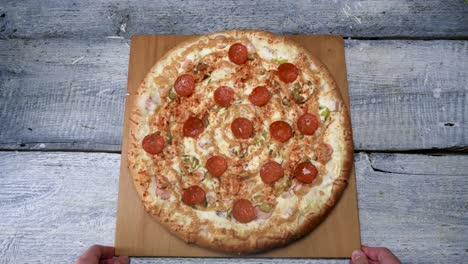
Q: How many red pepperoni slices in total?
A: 15